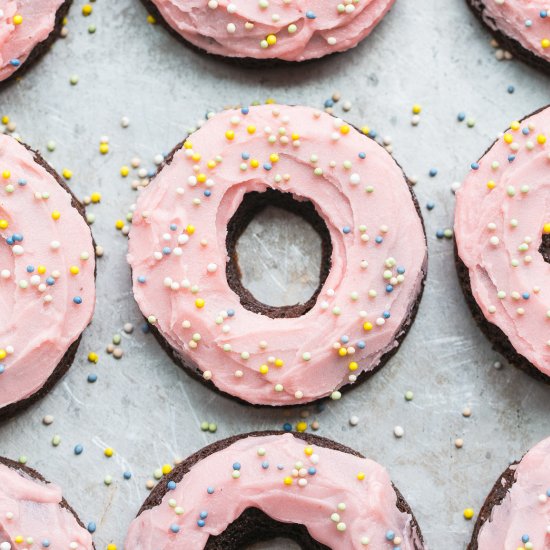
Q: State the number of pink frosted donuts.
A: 9